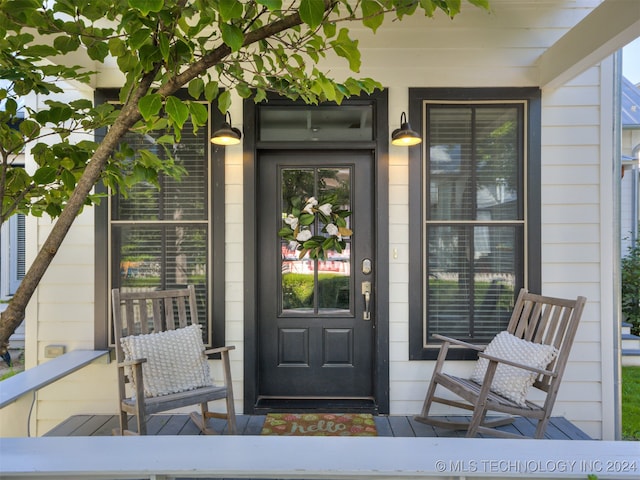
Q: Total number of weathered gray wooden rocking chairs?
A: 2